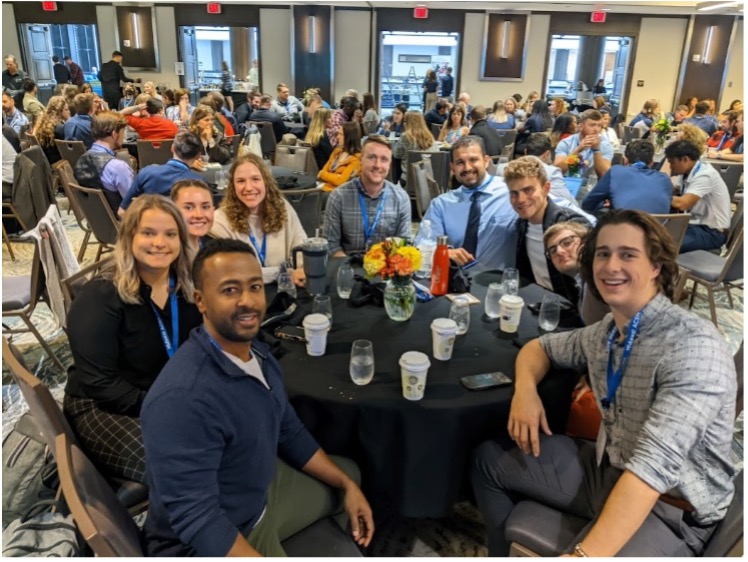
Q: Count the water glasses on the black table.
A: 8